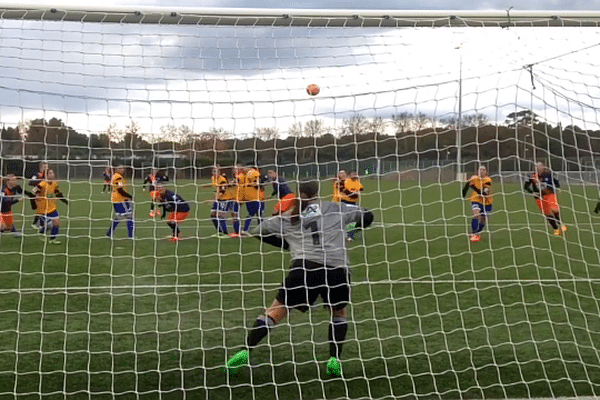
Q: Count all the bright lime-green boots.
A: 2